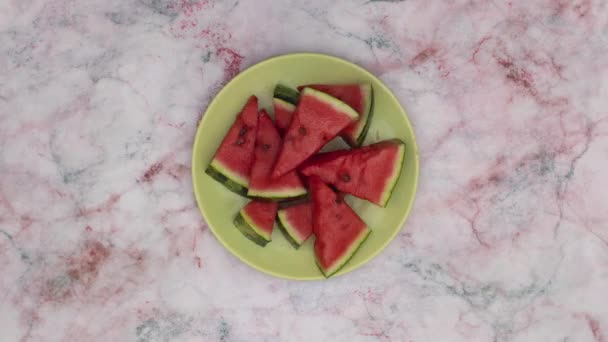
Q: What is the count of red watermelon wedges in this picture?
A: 9